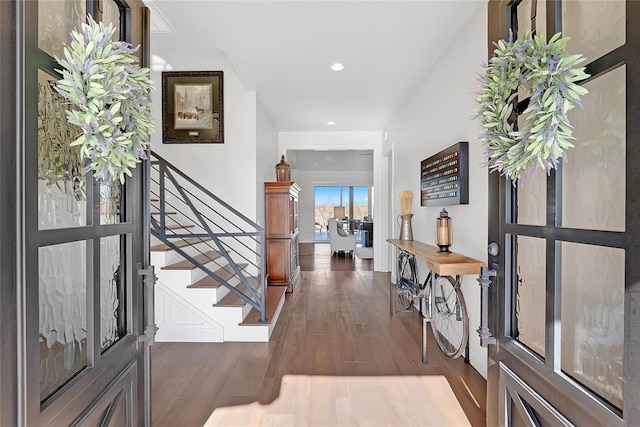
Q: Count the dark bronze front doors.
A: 2